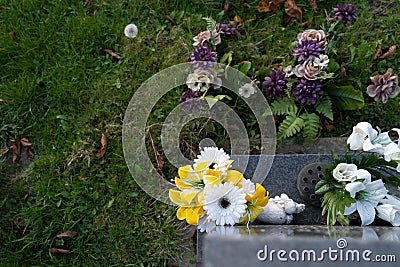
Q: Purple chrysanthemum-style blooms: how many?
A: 7